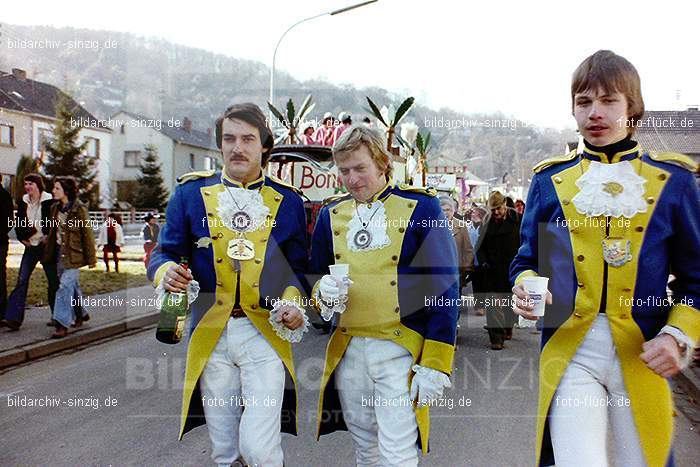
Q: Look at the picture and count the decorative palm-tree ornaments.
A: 3